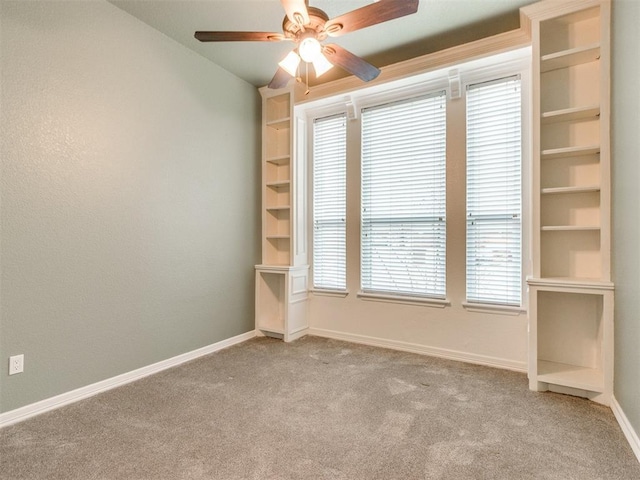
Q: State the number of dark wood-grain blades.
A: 5